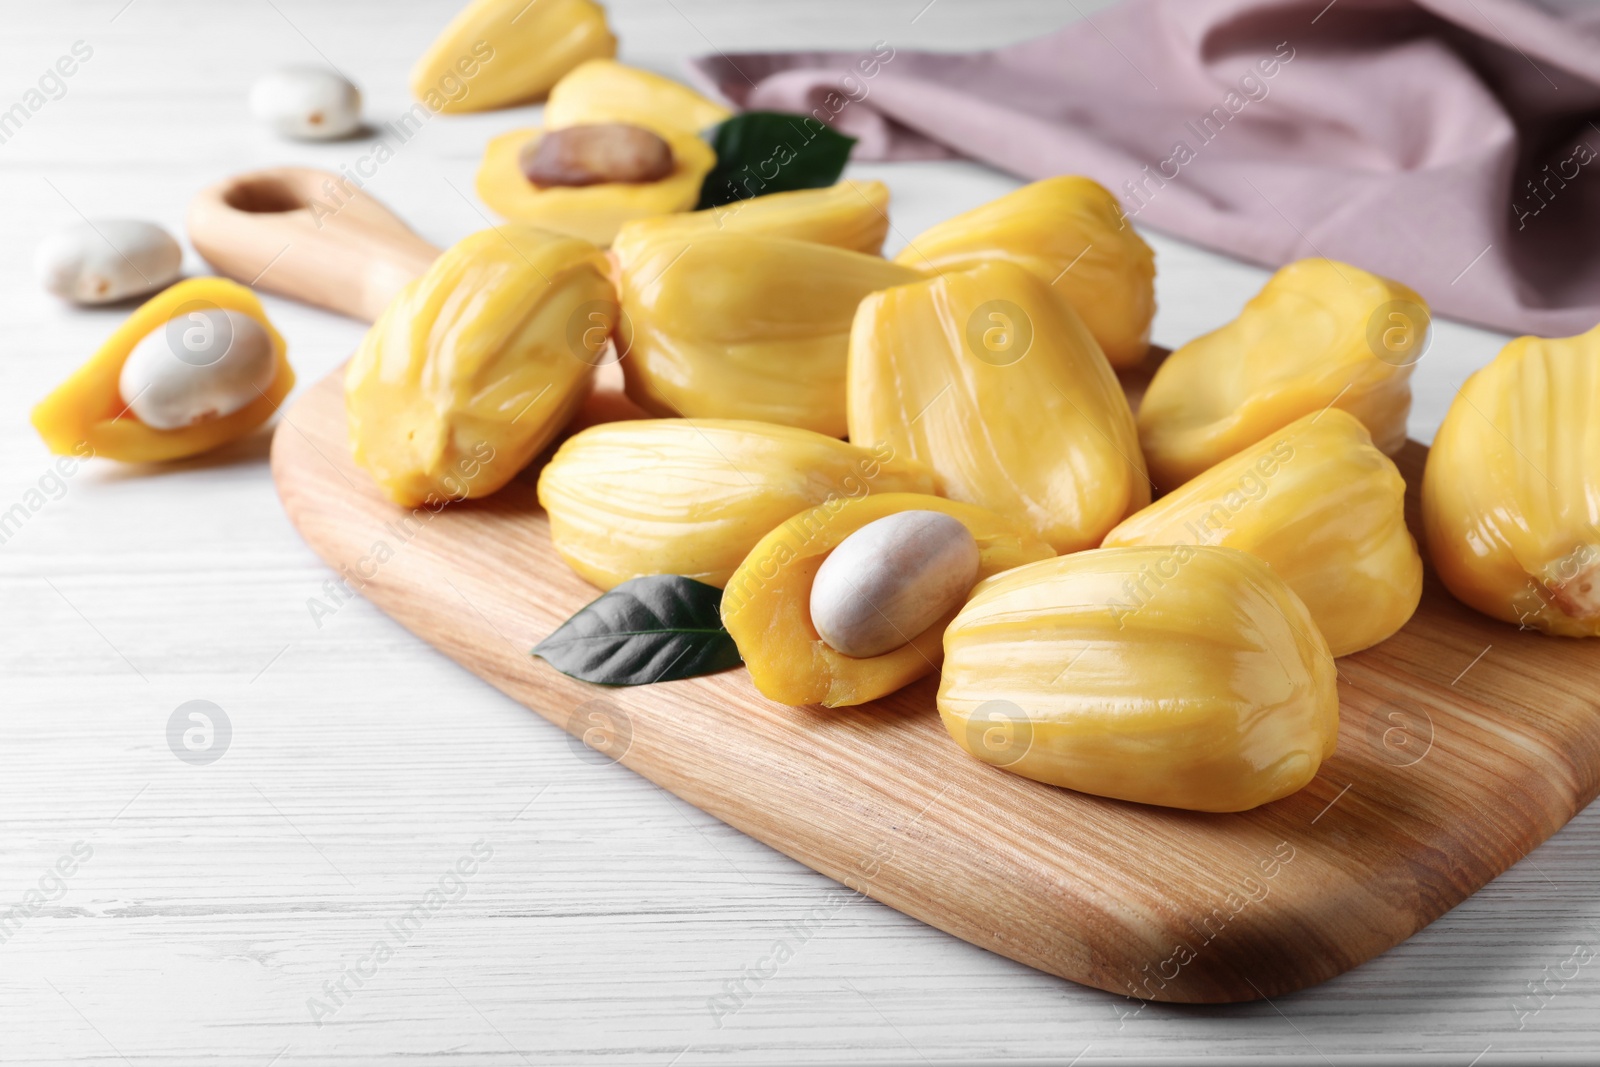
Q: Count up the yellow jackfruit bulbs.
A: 15